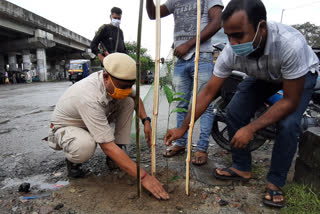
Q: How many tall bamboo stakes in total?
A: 3